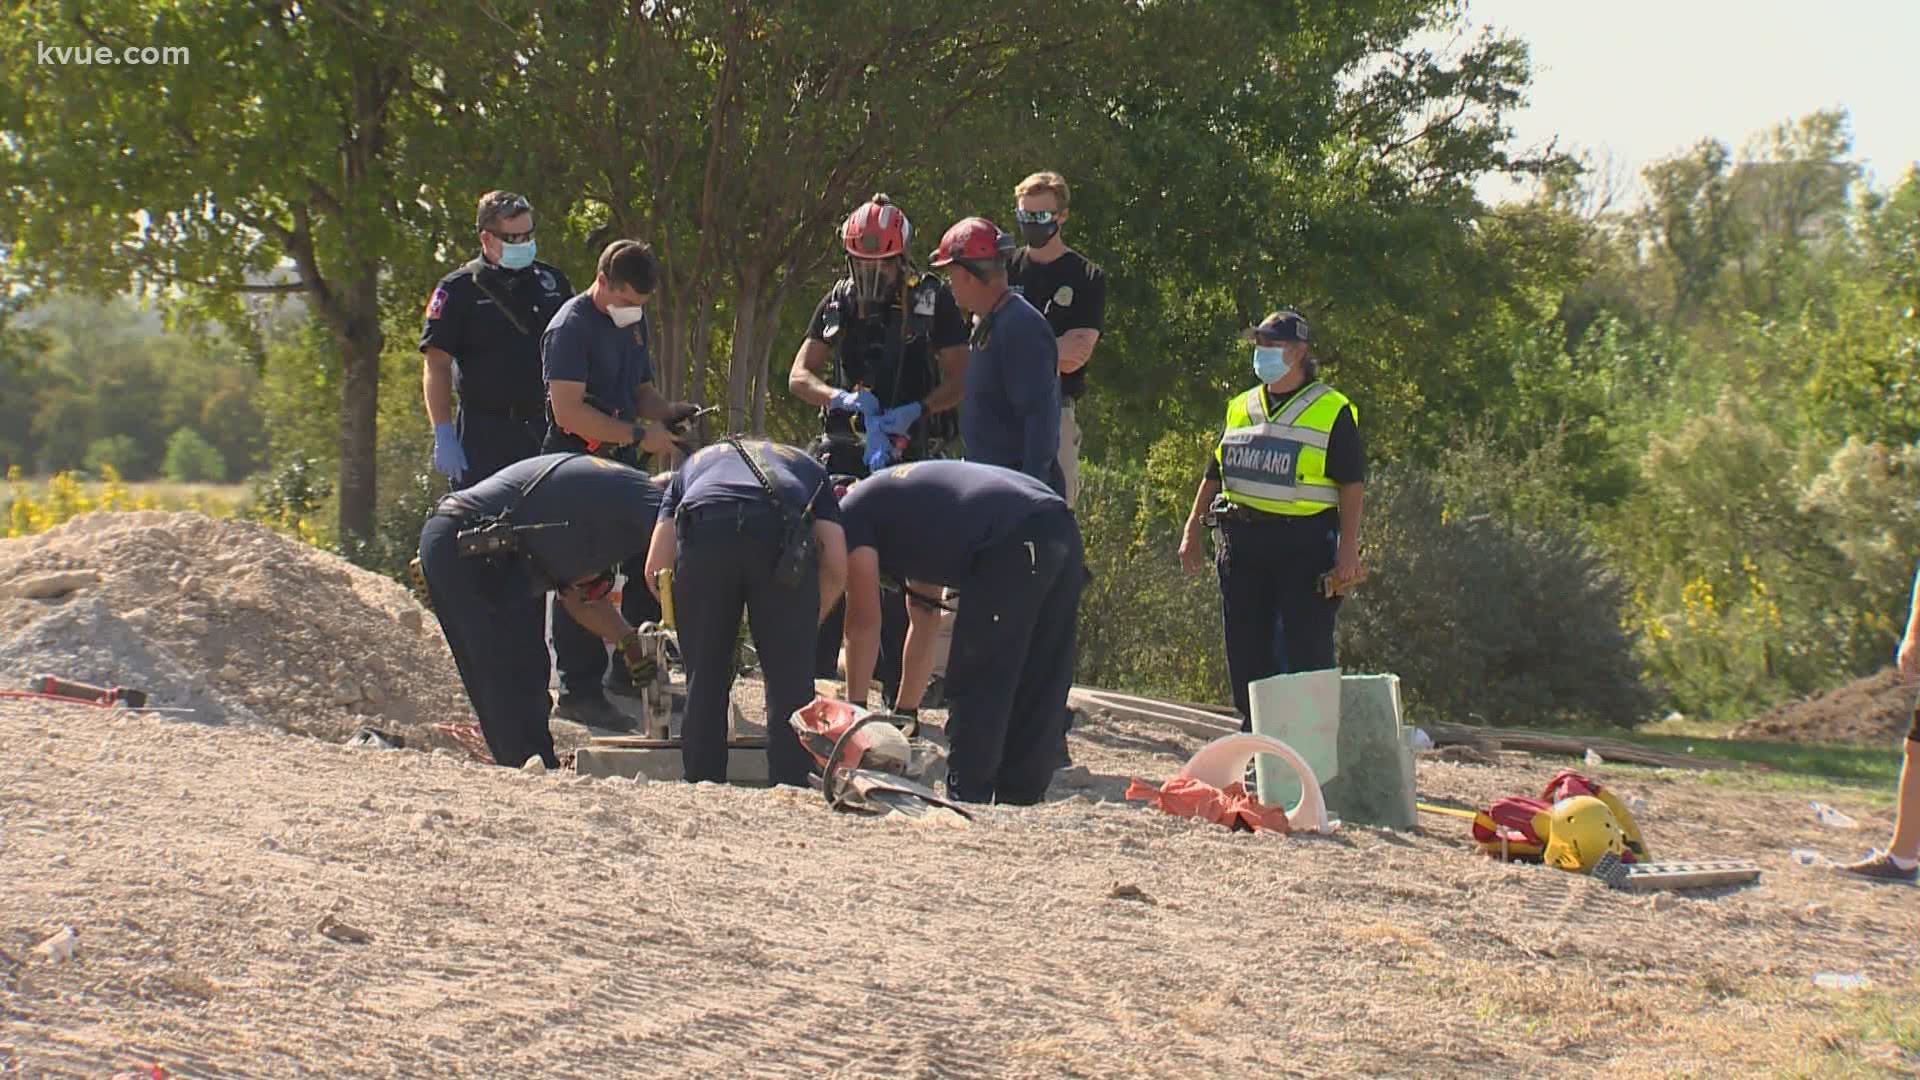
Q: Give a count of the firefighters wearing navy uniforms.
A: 5